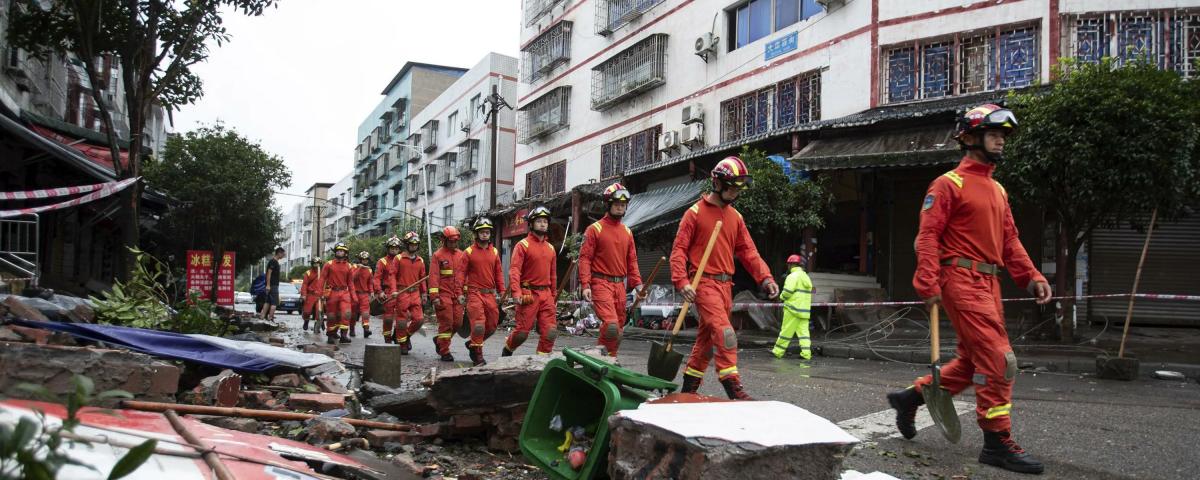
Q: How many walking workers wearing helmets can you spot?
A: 12